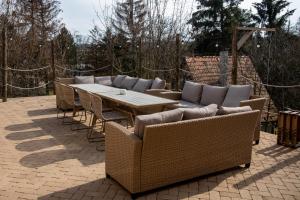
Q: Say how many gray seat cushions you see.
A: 12